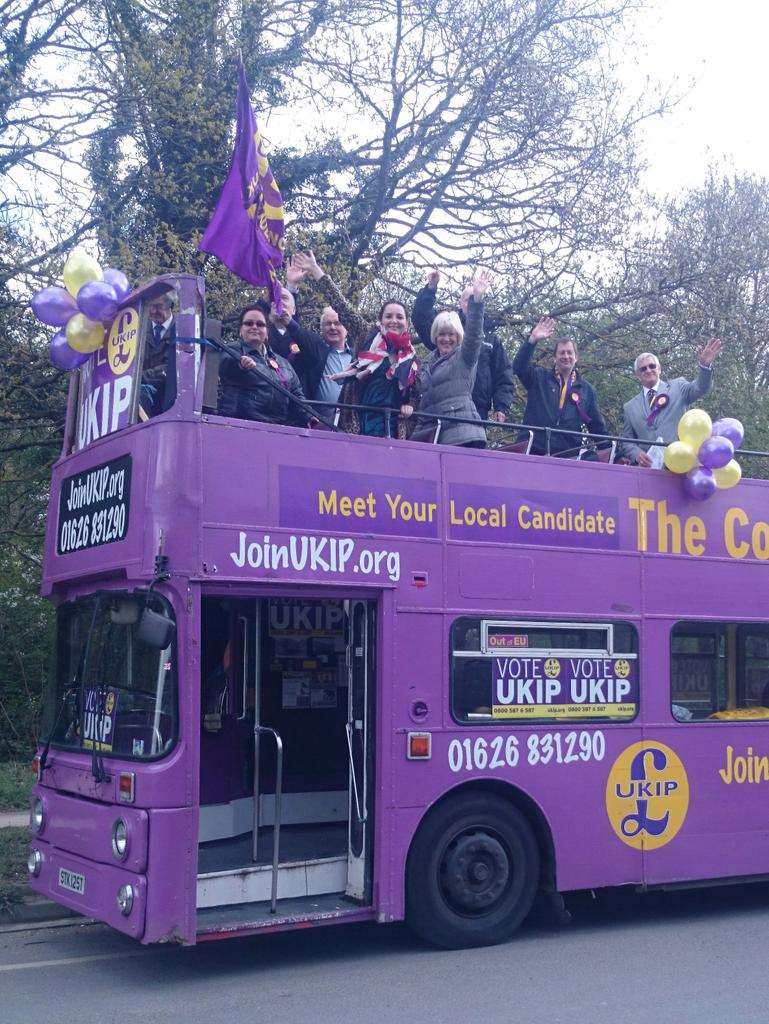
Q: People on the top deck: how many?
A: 9